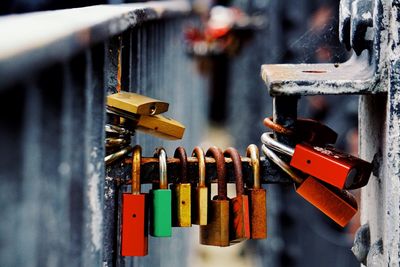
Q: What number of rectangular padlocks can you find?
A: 12